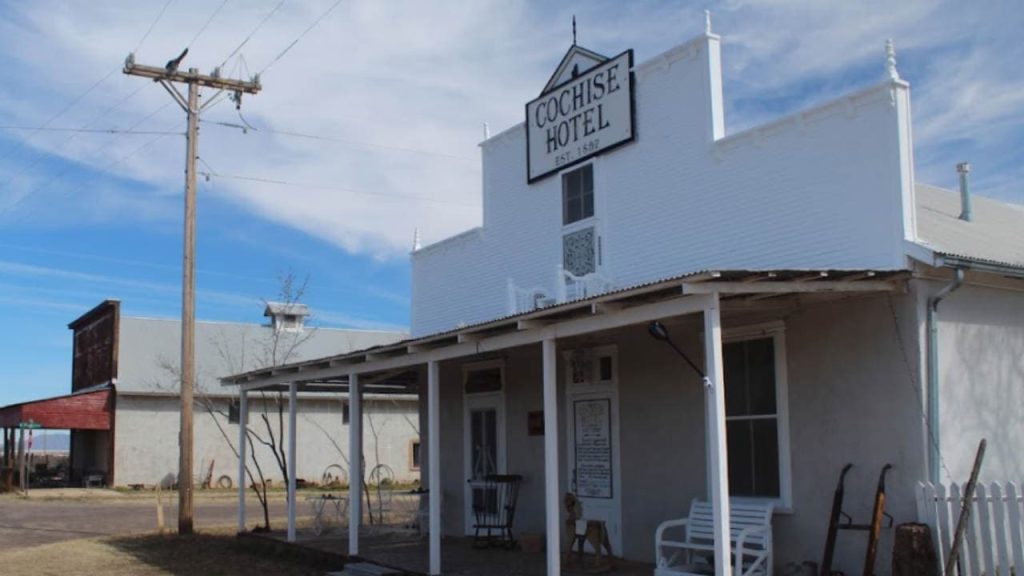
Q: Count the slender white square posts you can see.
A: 6